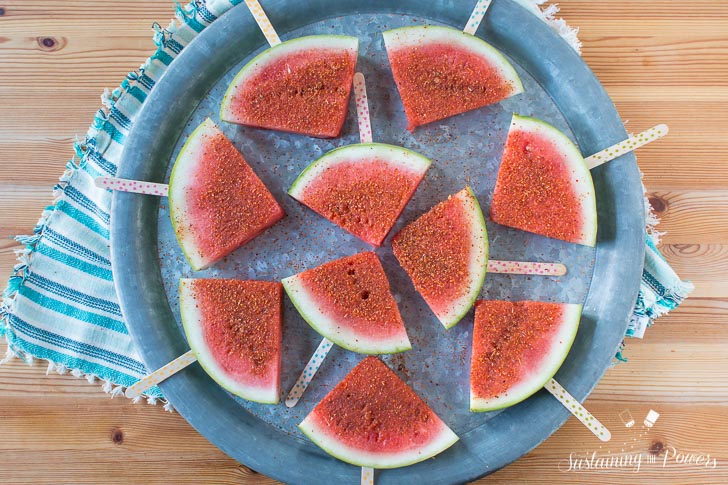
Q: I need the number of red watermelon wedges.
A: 10